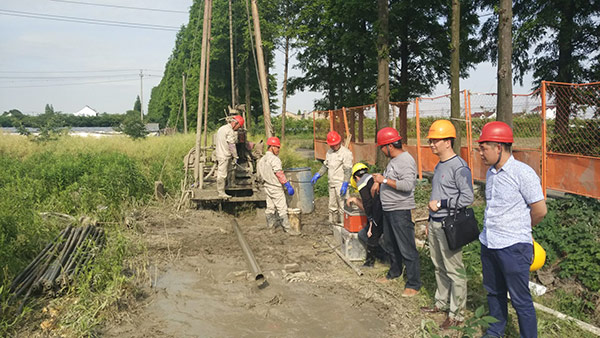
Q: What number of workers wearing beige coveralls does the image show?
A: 3